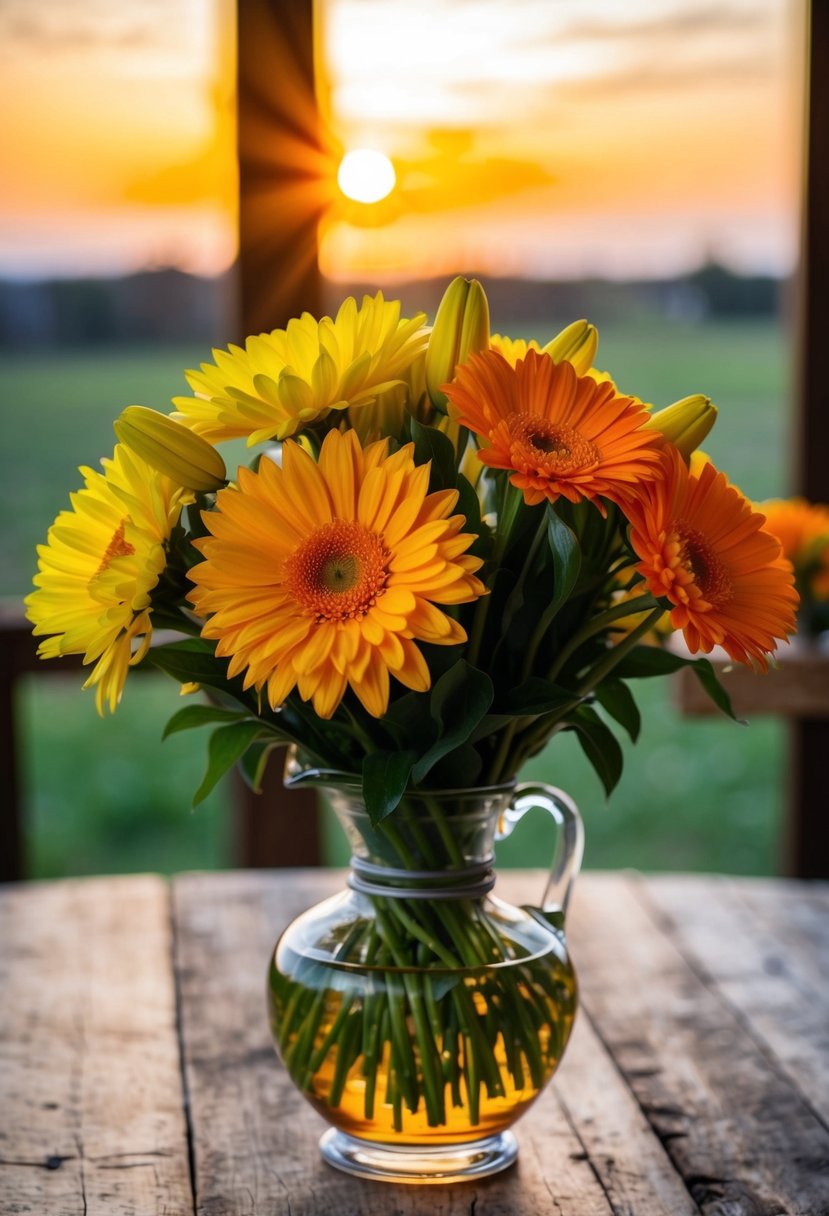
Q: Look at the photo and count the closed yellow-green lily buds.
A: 4